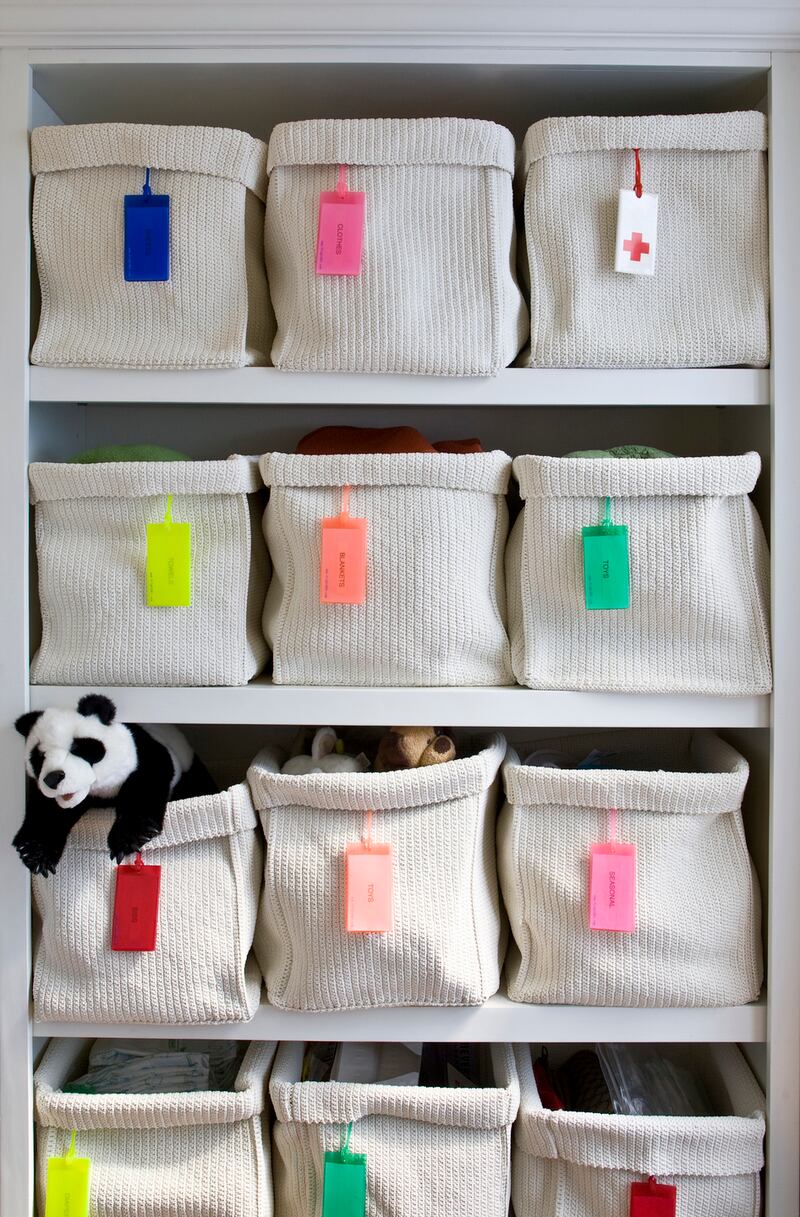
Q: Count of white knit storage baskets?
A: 12